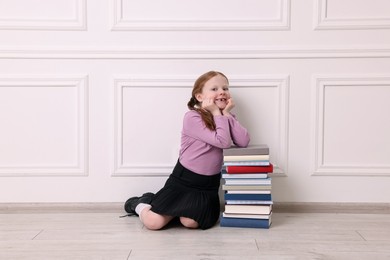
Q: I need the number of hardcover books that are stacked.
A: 13